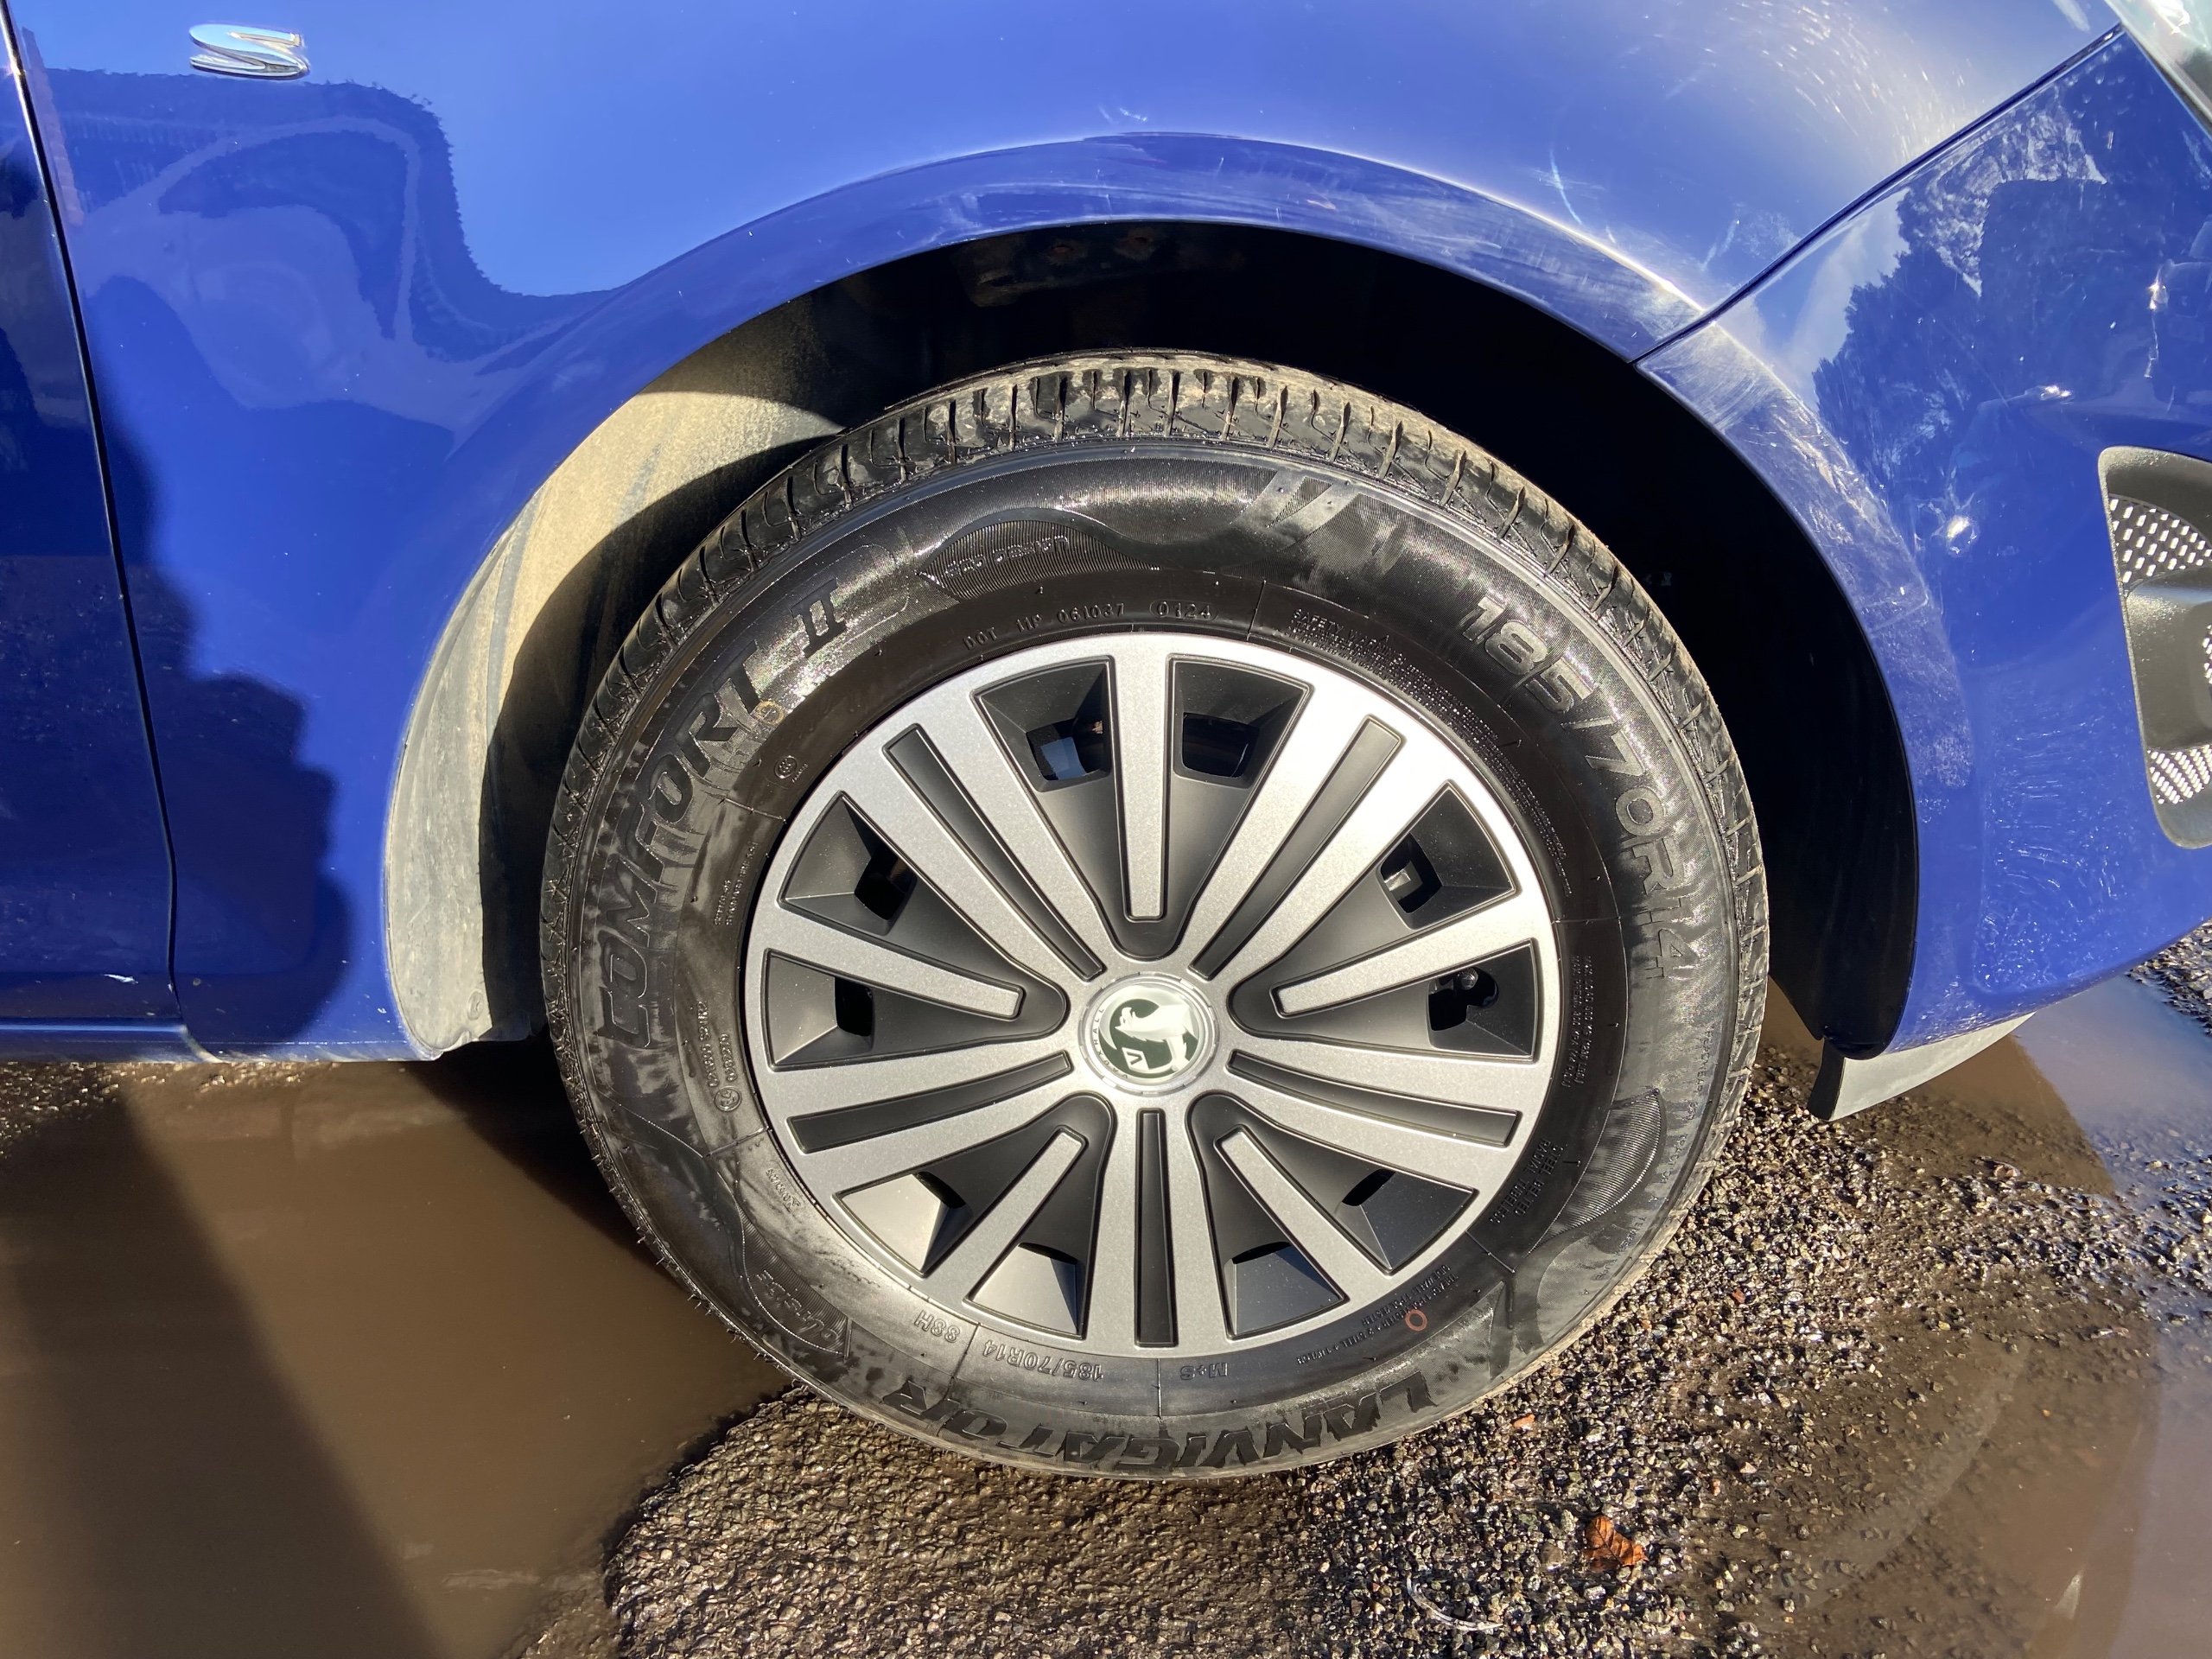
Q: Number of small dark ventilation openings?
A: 10